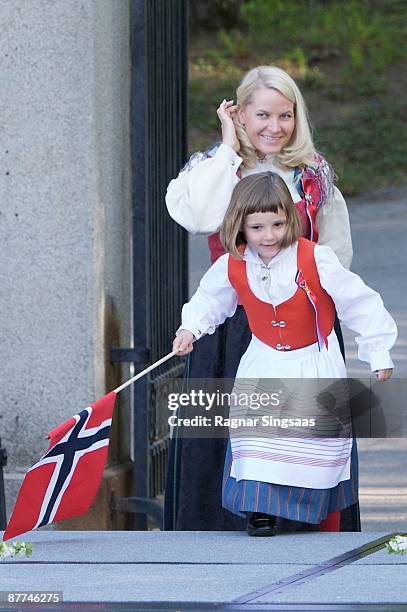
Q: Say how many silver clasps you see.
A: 2